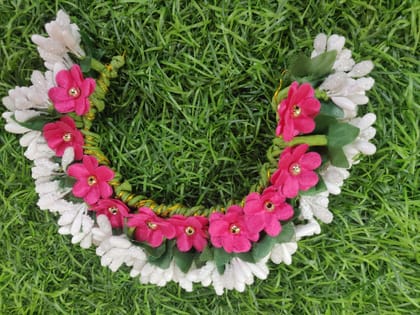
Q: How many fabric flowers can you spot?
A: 10